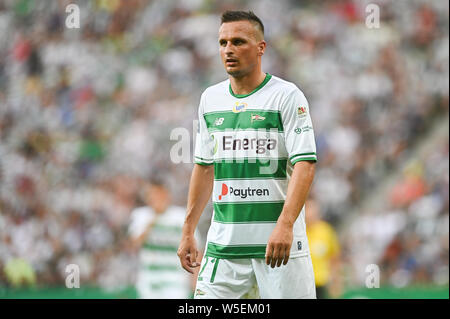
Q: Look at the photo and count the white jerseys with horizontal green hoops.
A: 2